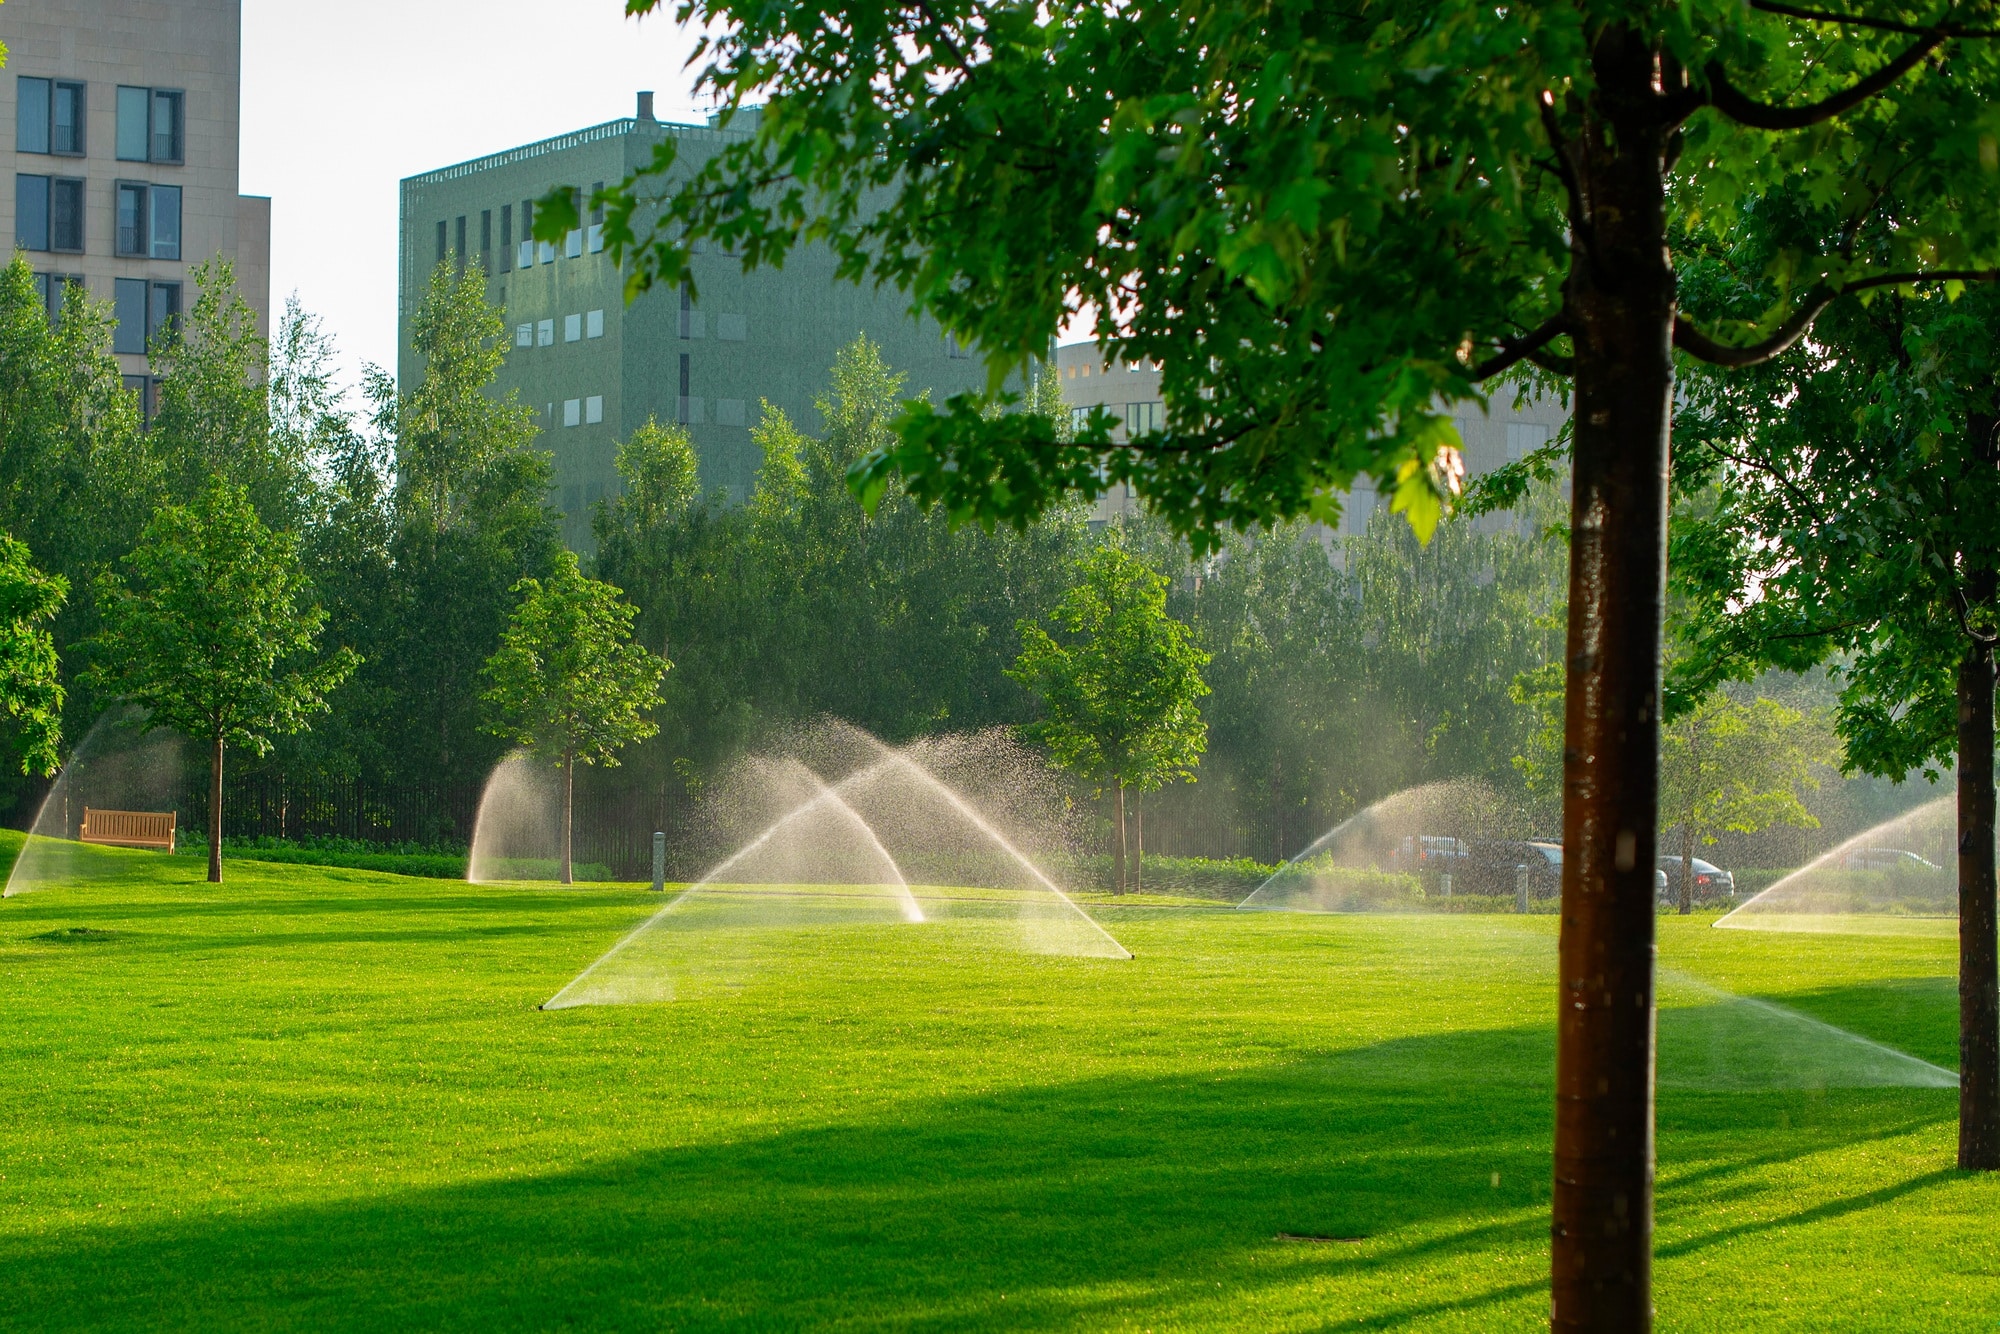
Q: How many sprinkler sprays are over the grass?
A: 8